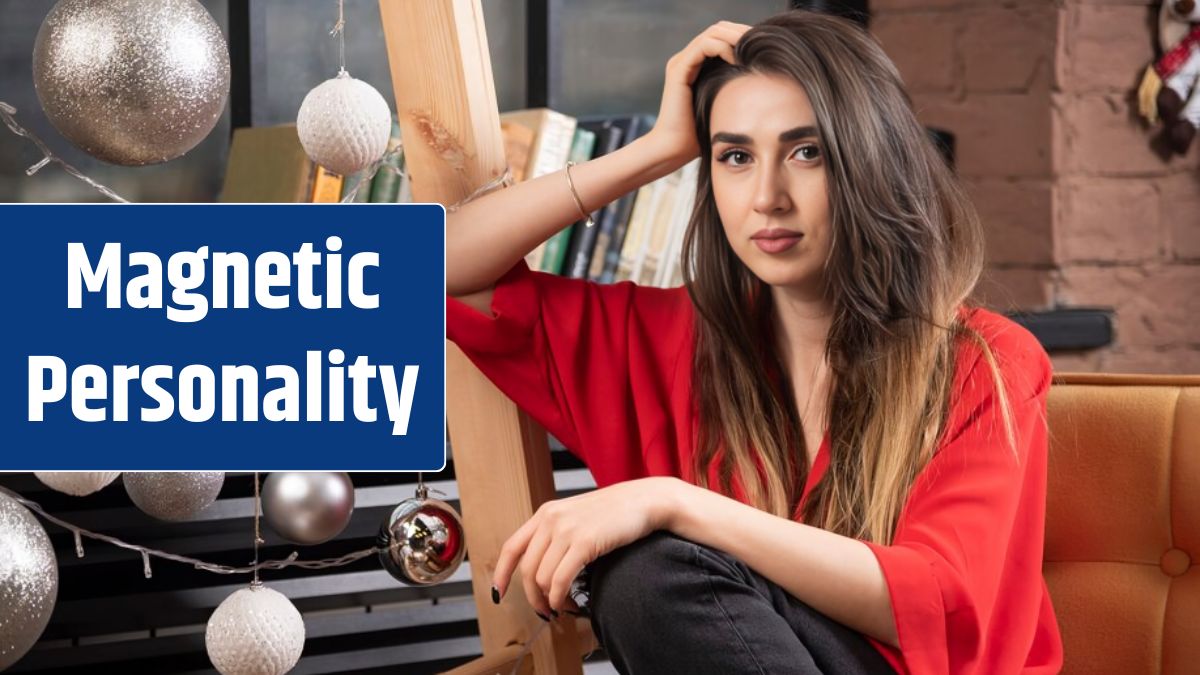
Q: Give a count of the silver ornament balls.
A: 5